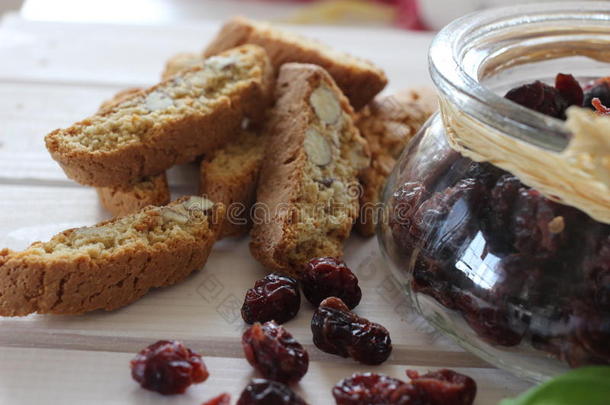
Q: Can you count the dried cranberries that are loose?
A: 9